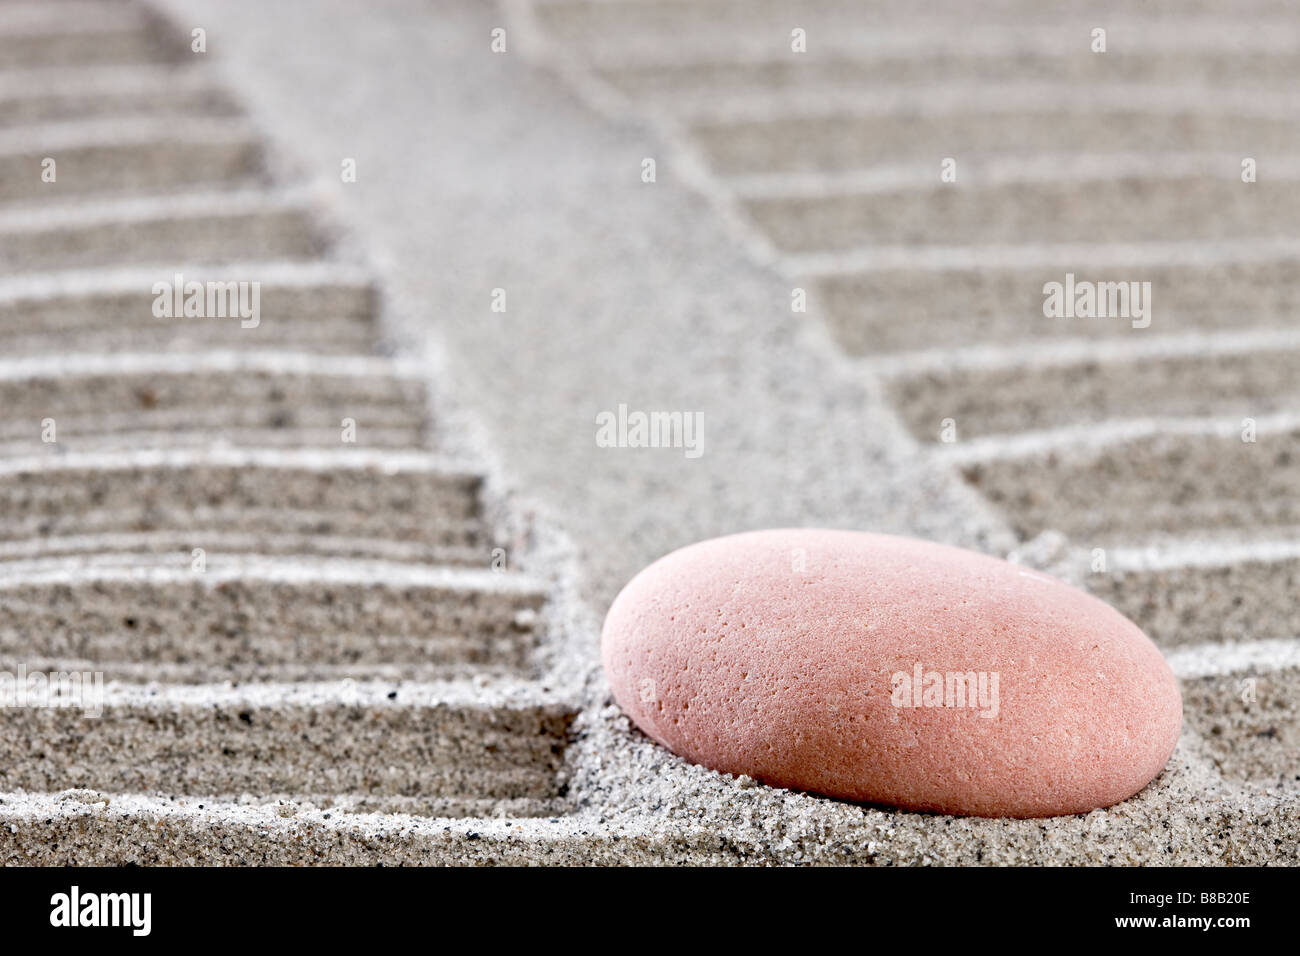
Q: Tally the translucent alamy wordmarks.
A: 5